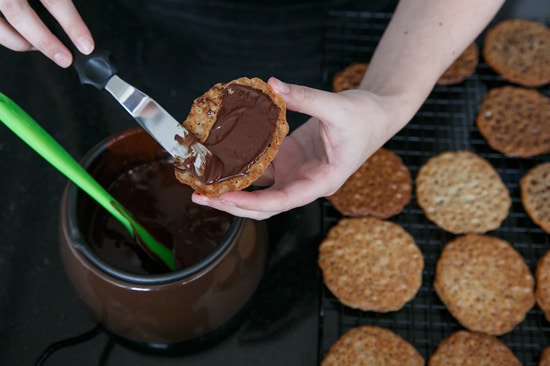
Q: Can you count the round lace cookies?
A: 14